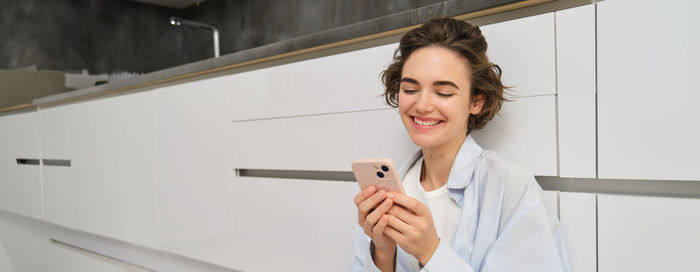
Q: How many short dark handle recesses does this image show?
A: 2